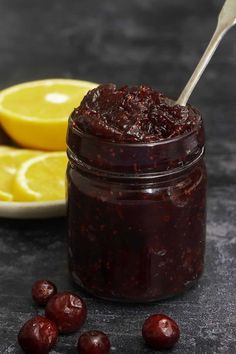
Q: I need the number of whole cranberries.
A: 5